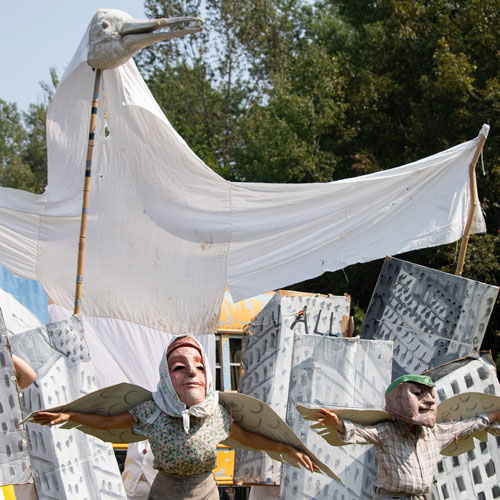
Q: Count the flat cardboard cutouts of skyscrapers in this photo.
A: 6